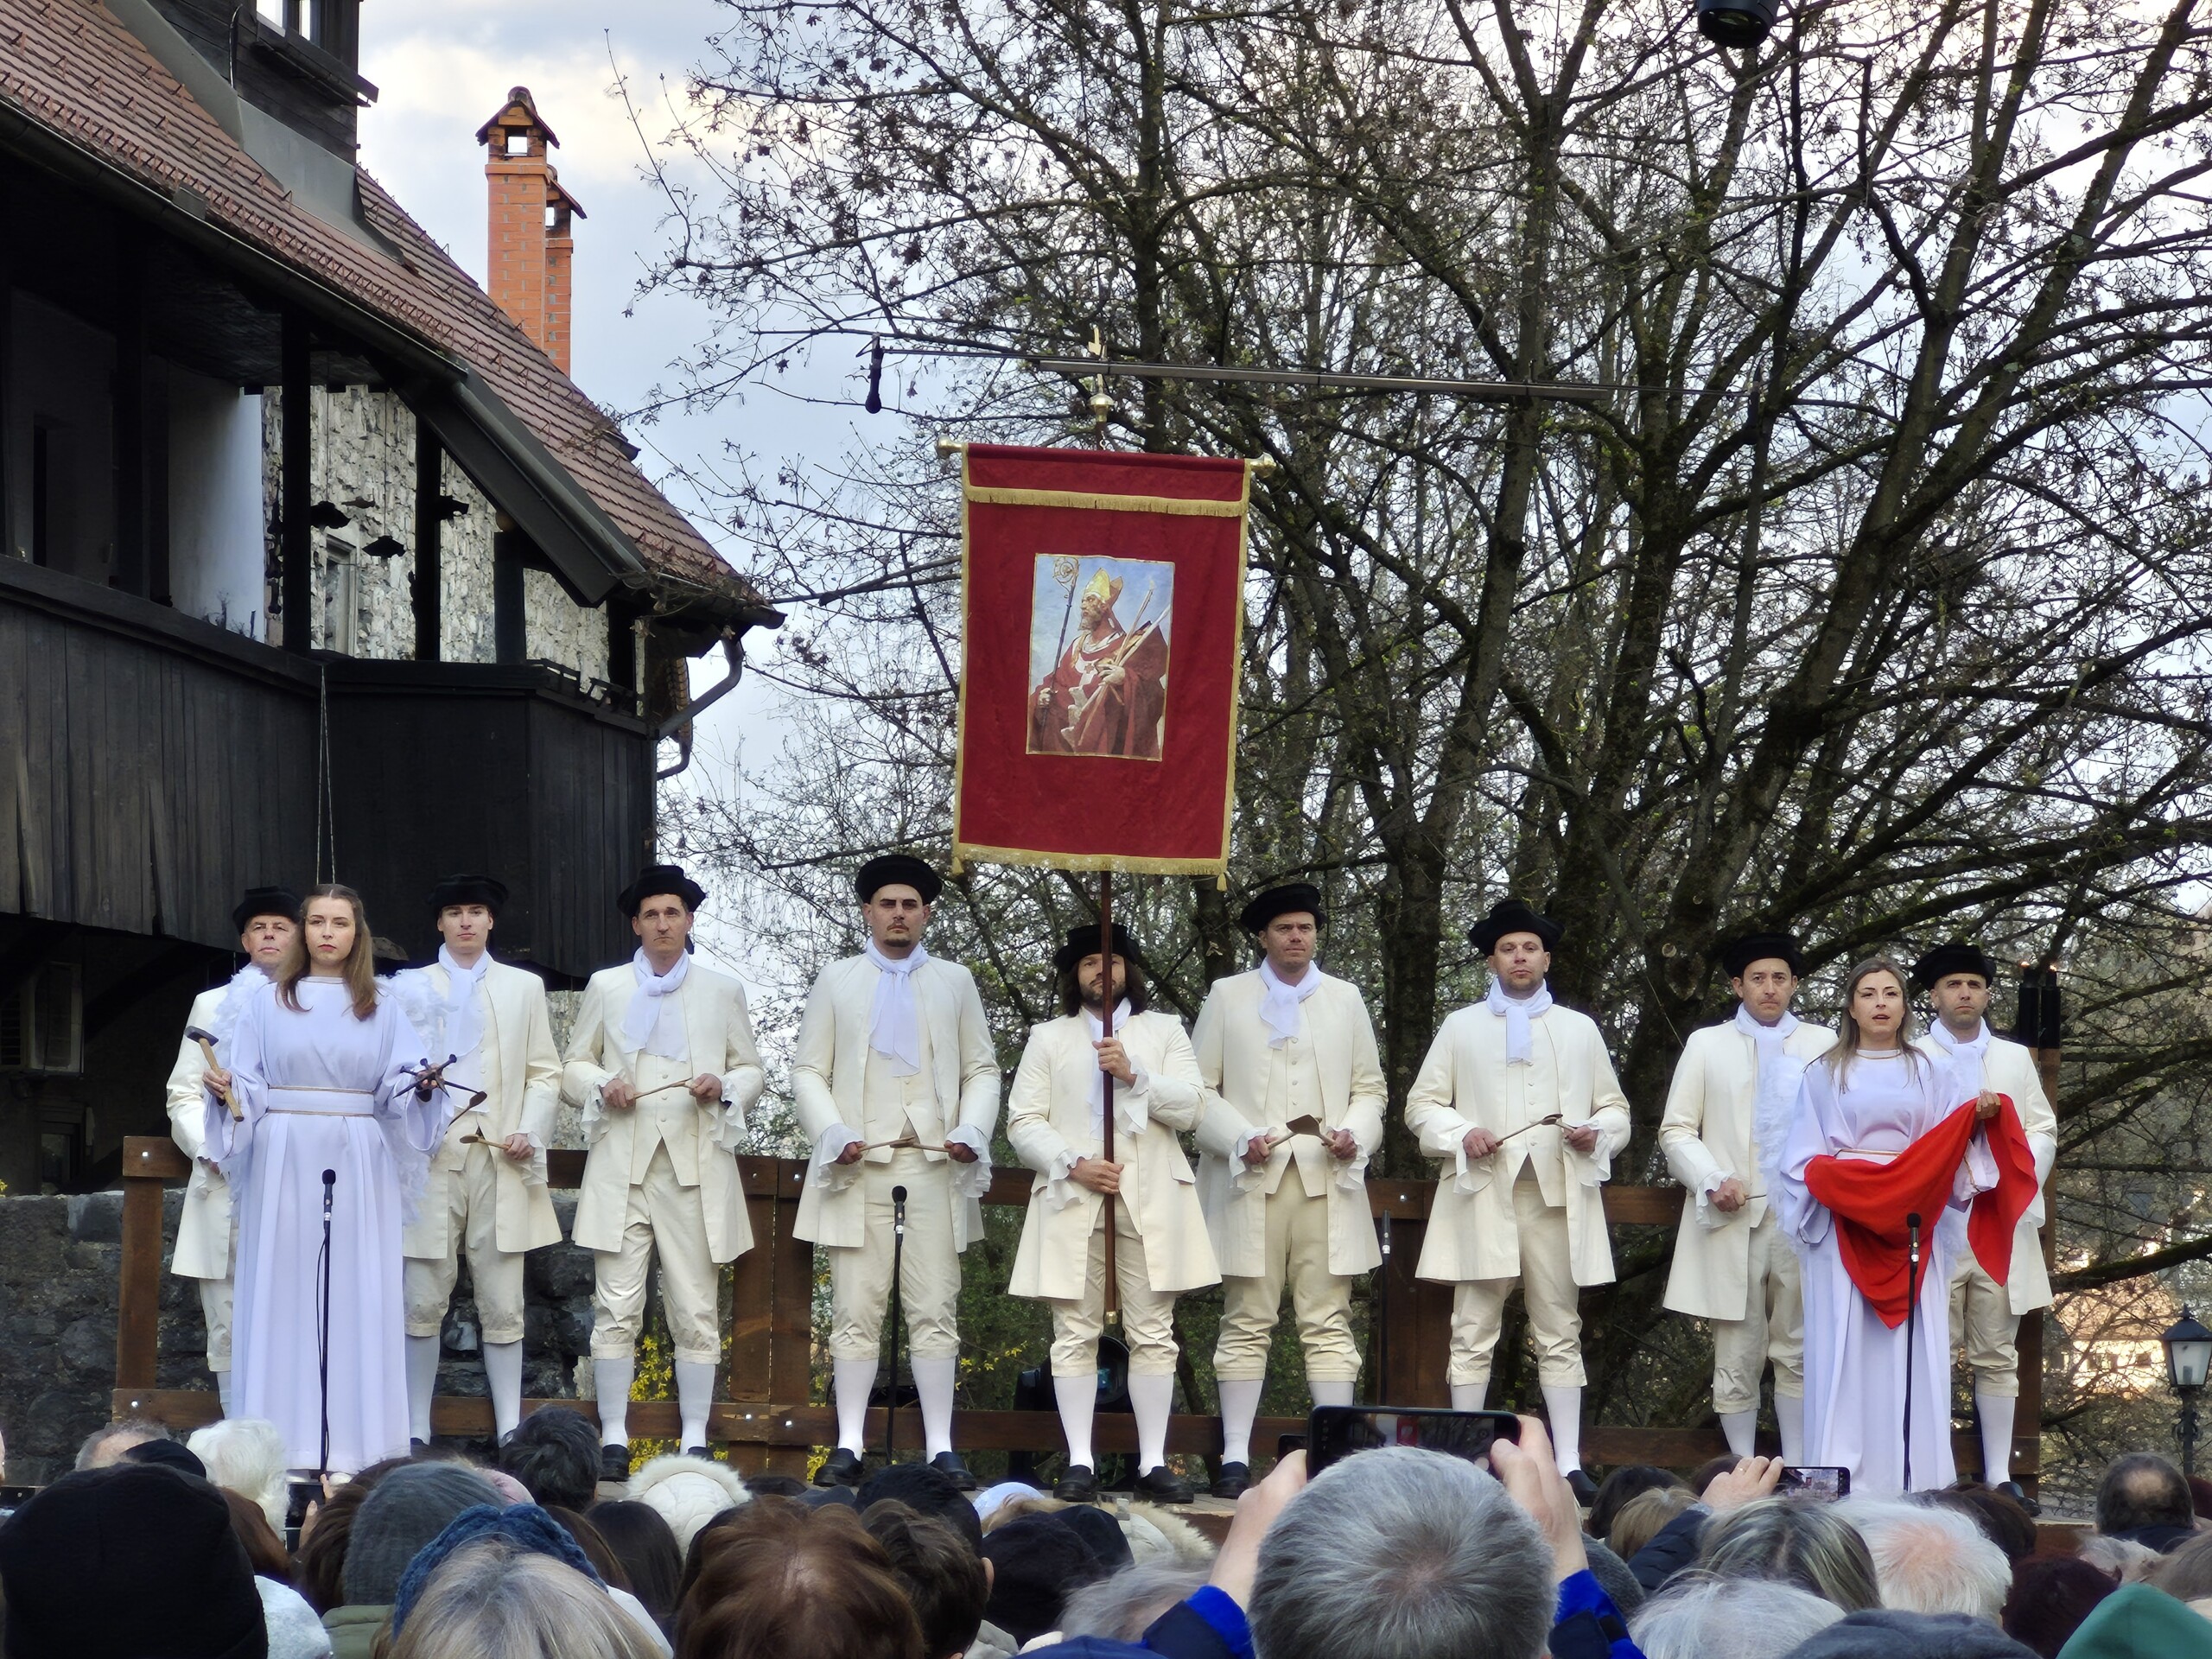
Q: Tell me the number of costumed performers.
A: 11